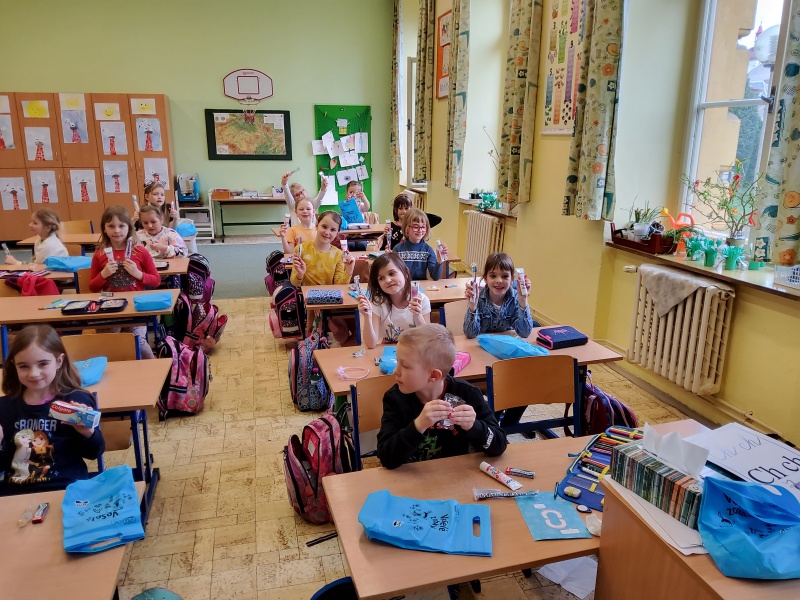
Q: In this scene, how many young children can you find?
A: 14